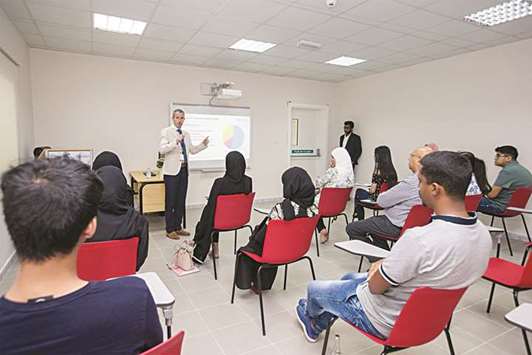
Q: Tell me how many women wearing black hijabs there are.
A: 4